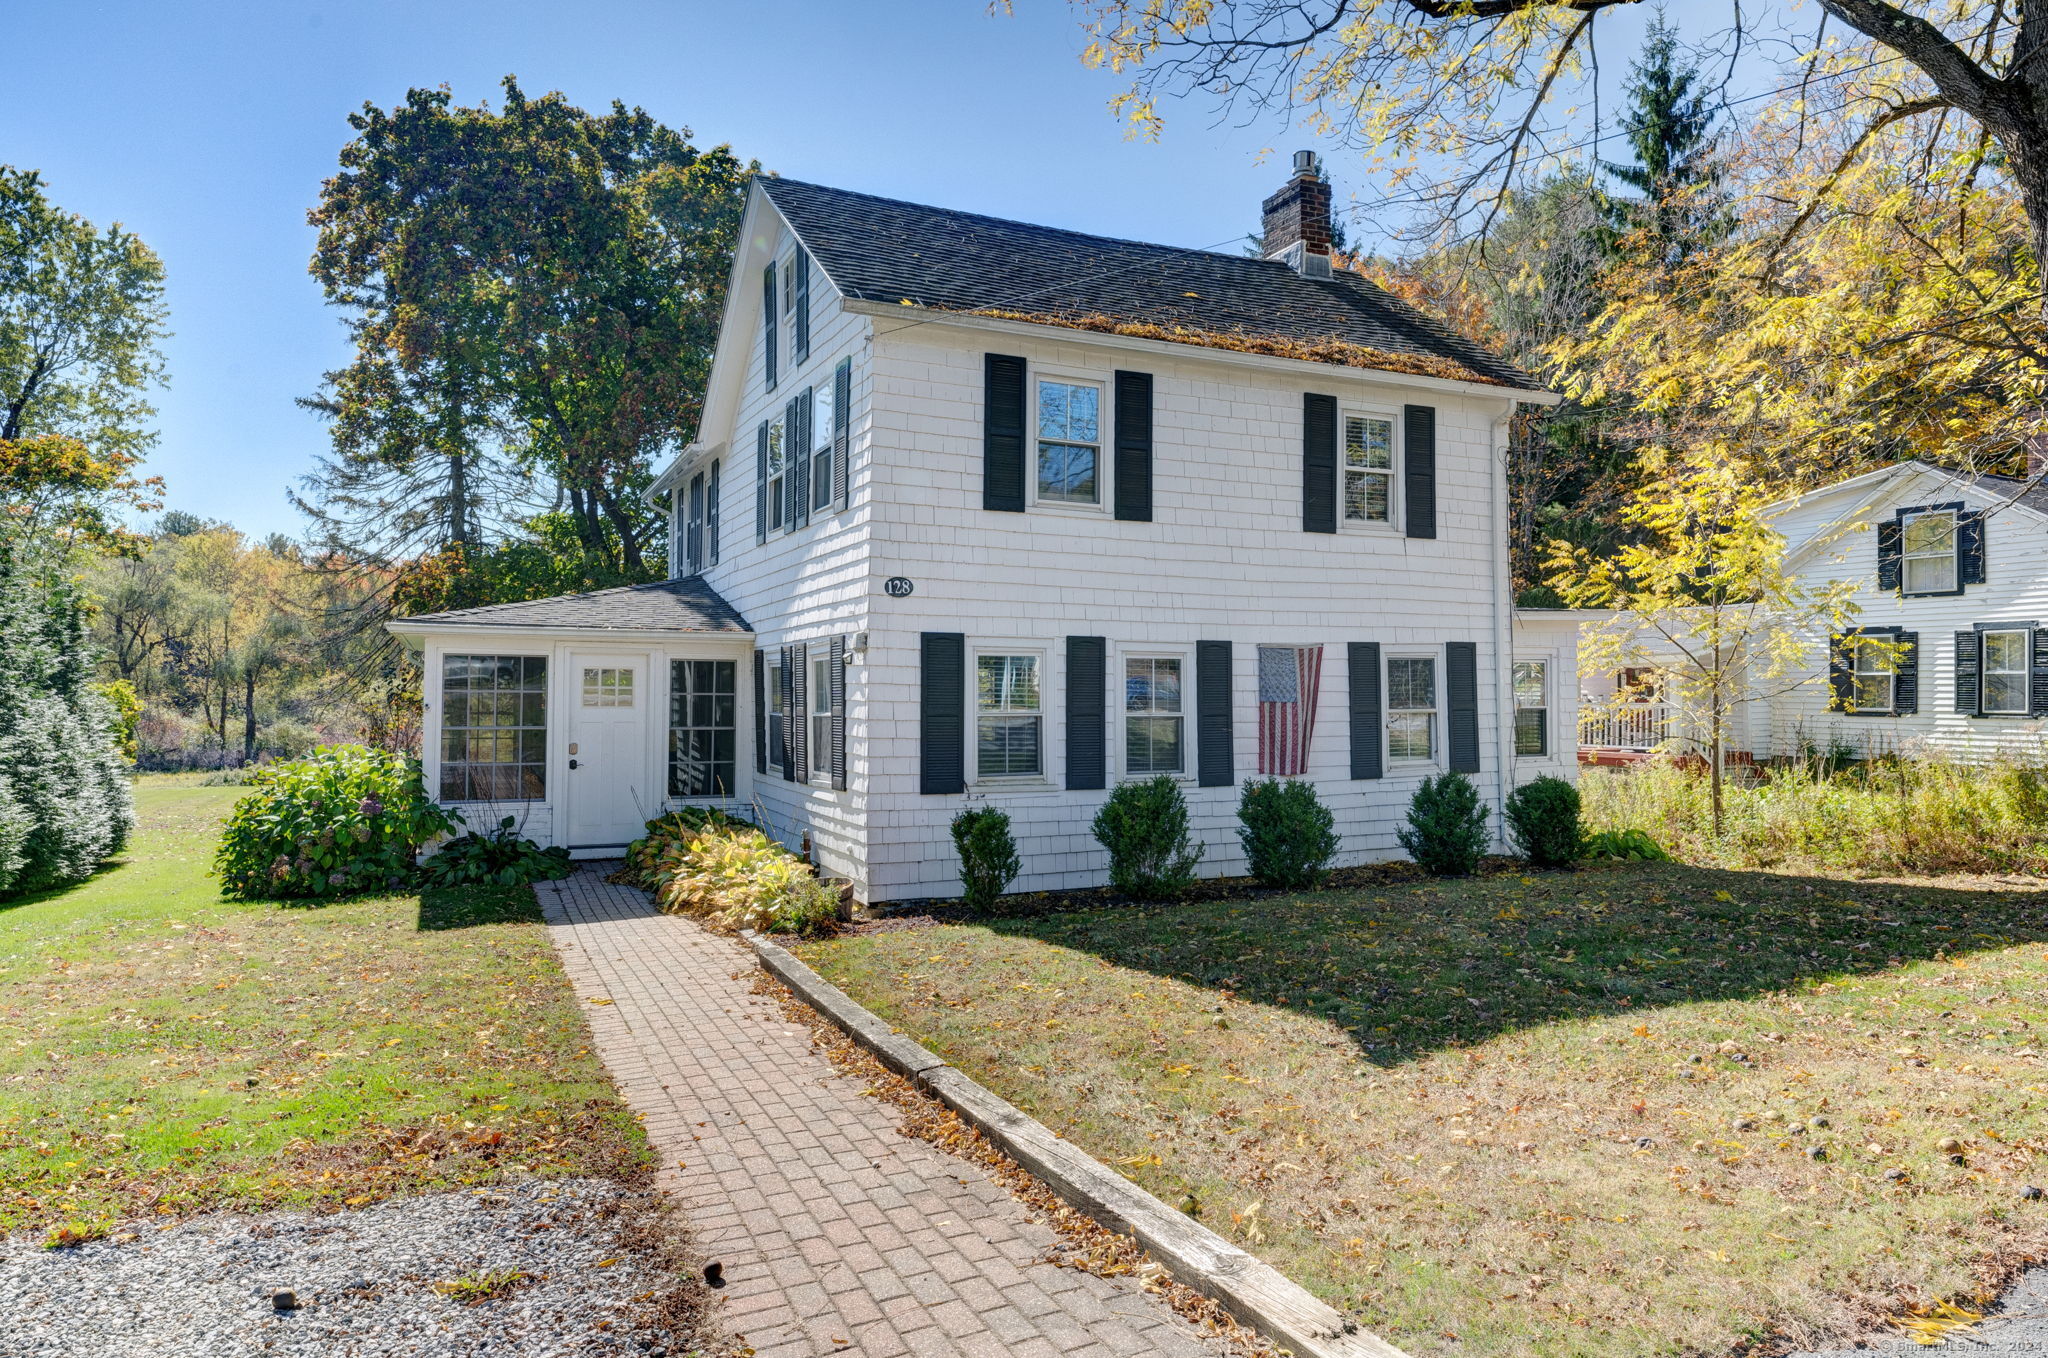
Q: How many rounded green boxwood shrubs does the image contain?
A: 5